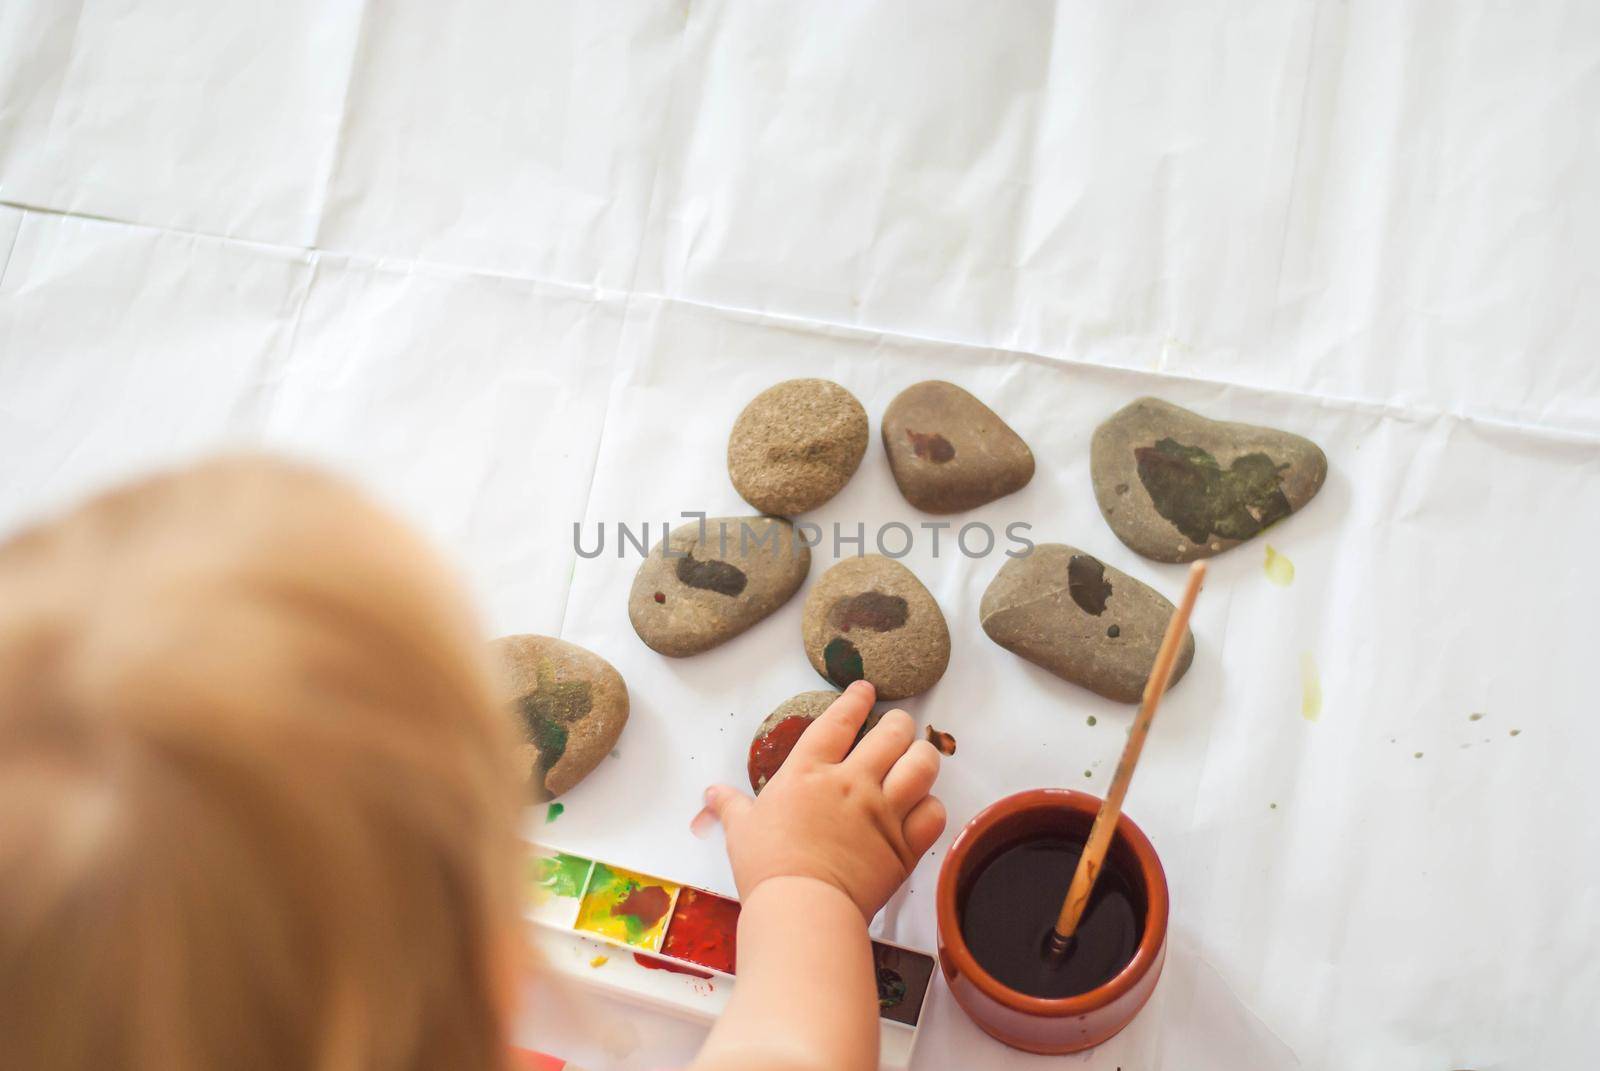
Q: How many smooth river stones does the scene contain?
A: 8